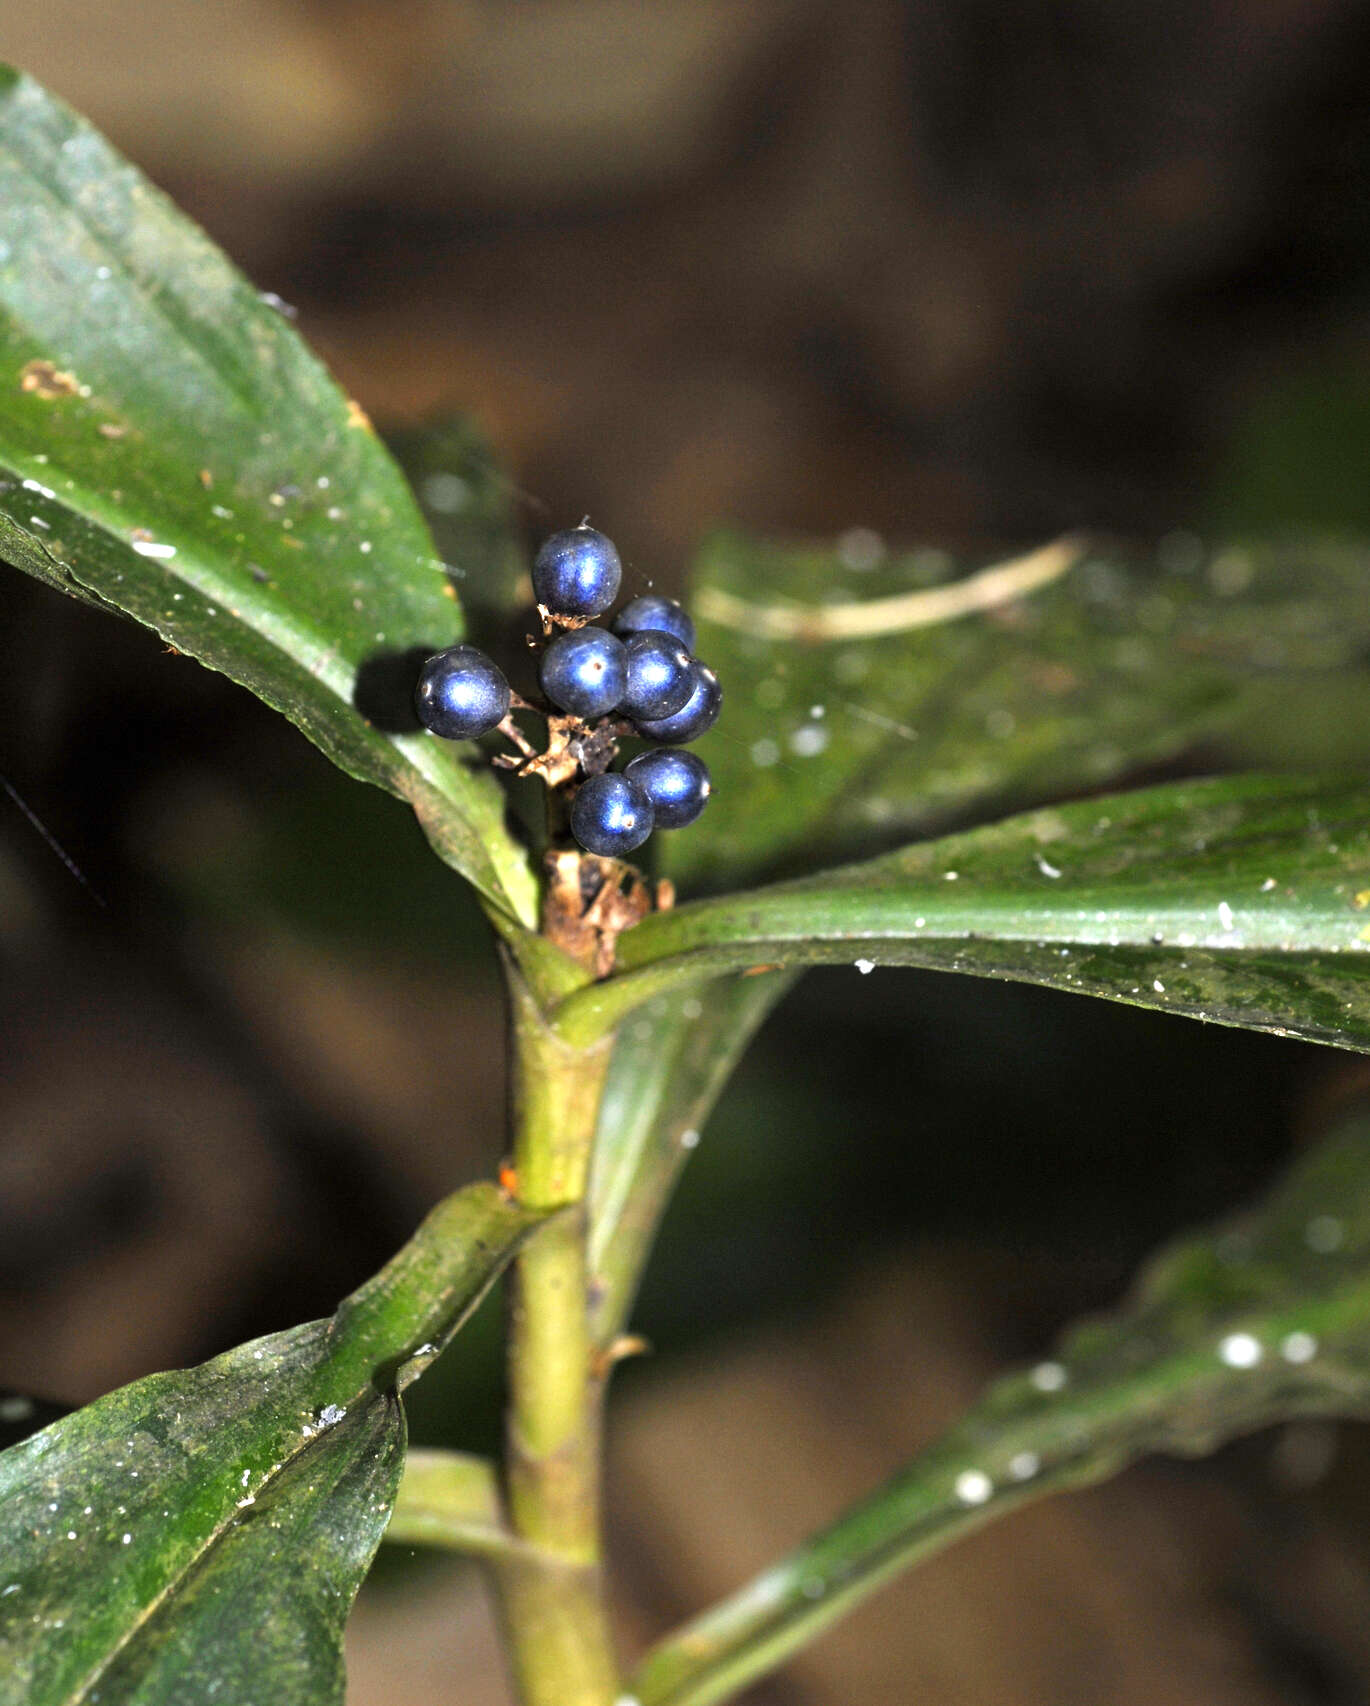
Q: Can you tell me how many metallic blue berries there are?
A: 8